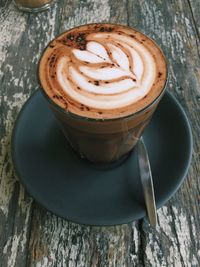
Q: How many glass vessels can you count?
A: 2